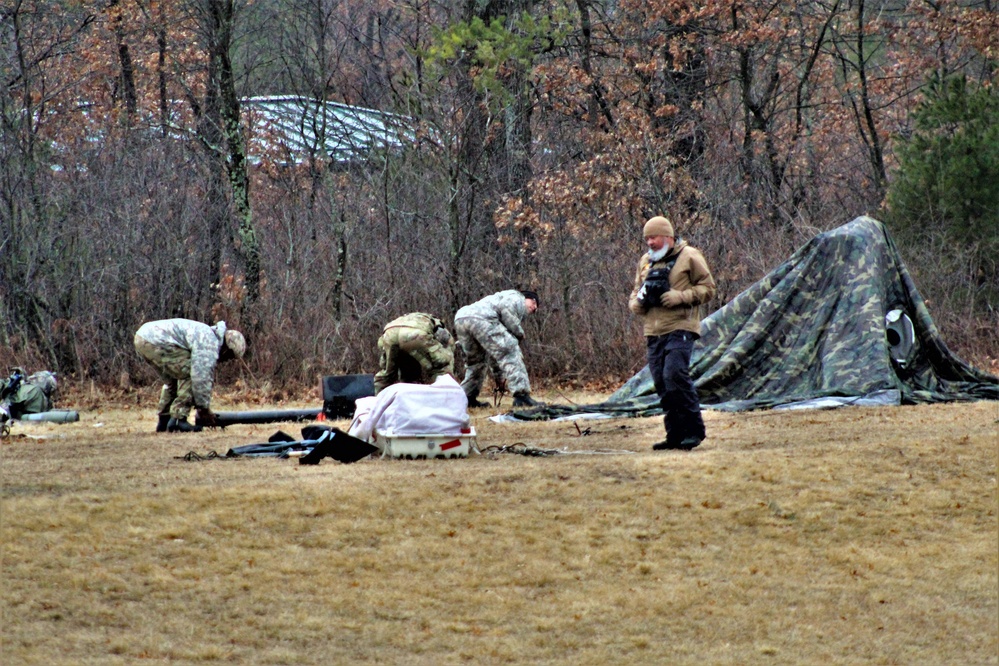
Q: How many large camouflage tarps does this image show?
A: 1